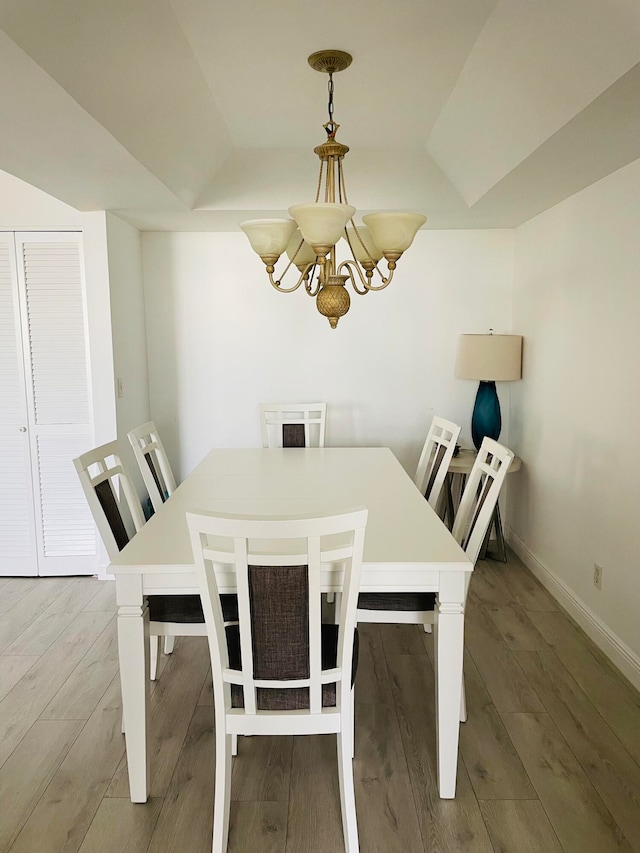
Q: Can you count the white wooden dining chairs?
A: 6